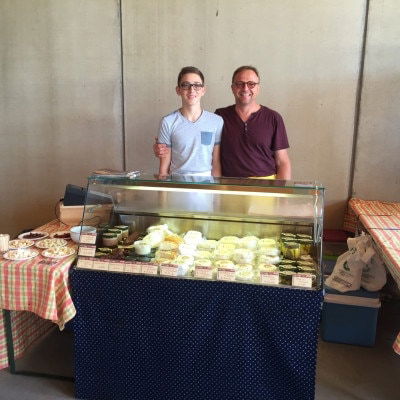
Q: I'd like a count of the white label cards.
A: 12